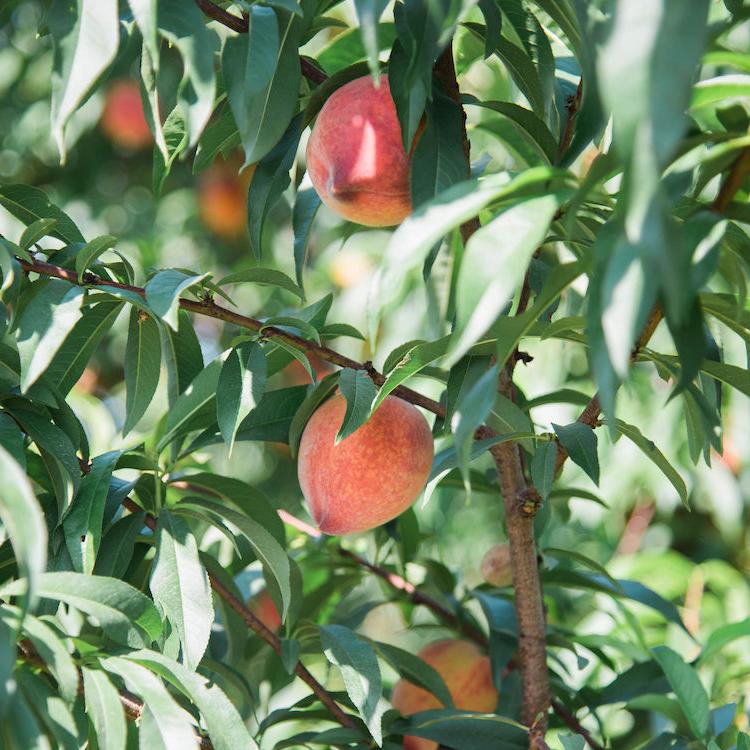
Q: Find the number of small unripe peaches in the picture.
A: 1